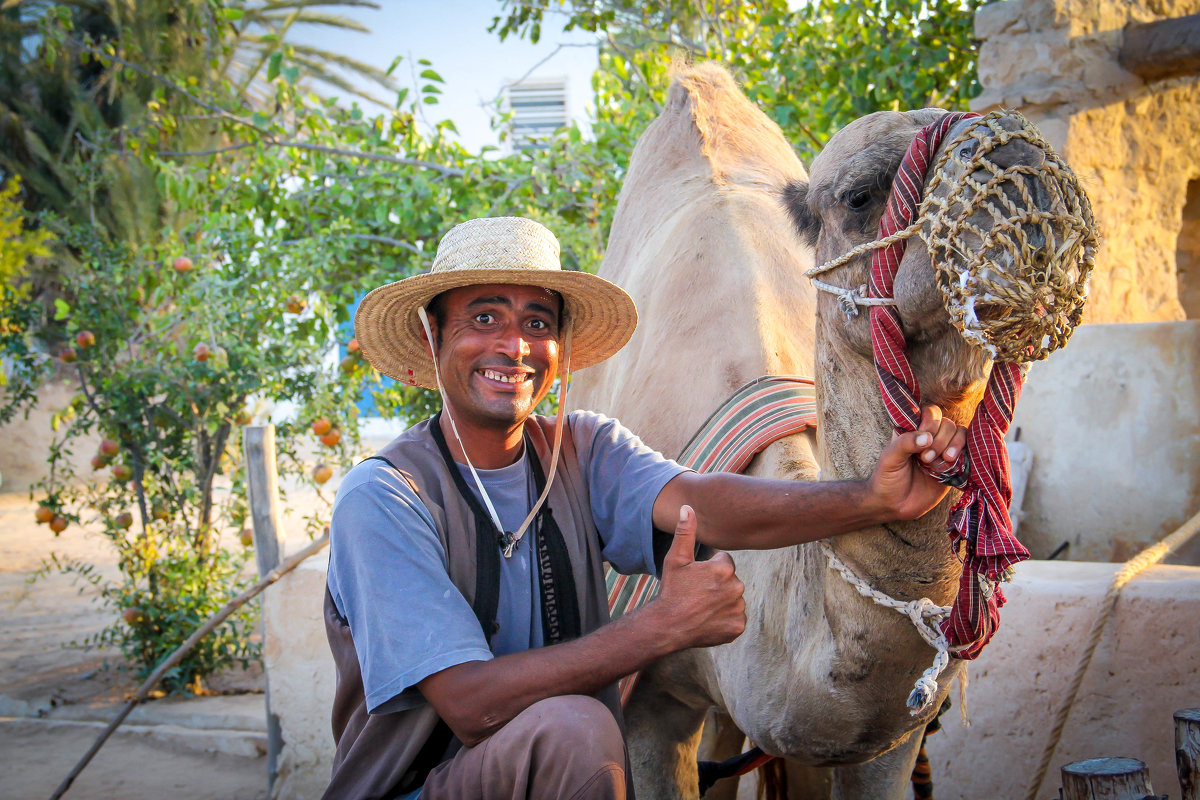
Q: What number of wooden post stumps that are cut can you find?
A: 2